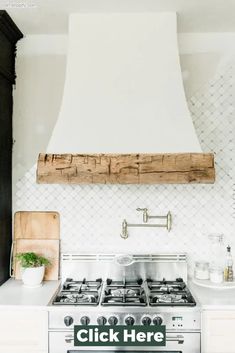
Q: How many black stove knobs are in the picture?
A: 7